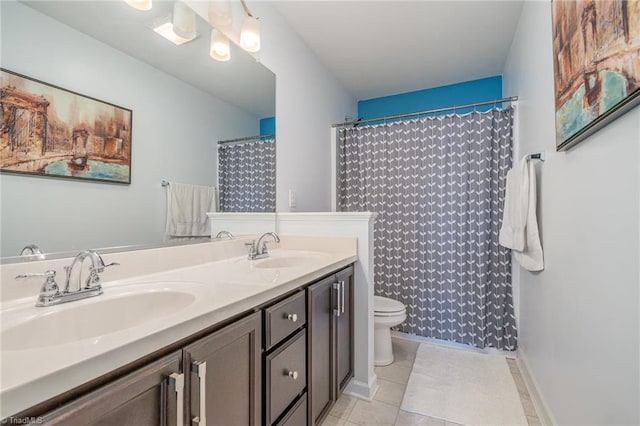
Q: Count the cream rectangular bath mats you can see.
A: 1